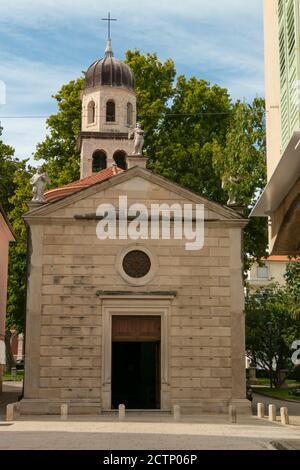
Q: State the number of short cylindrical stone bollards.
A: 8